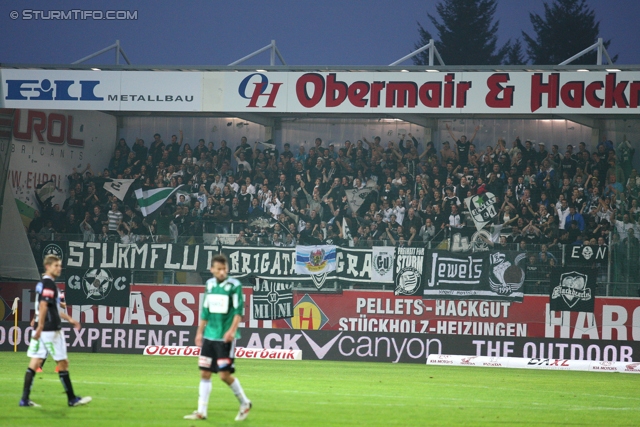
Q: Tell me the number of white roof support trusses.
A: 4